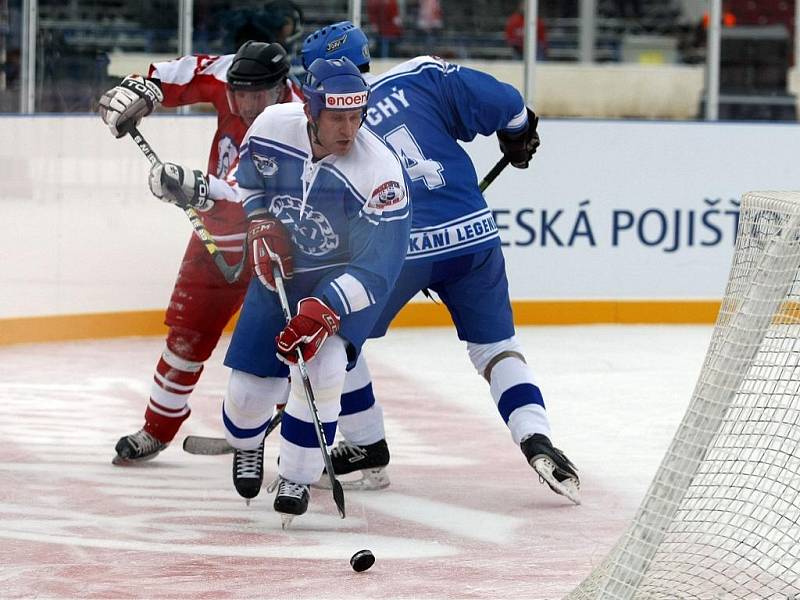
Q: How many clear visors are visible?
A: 1